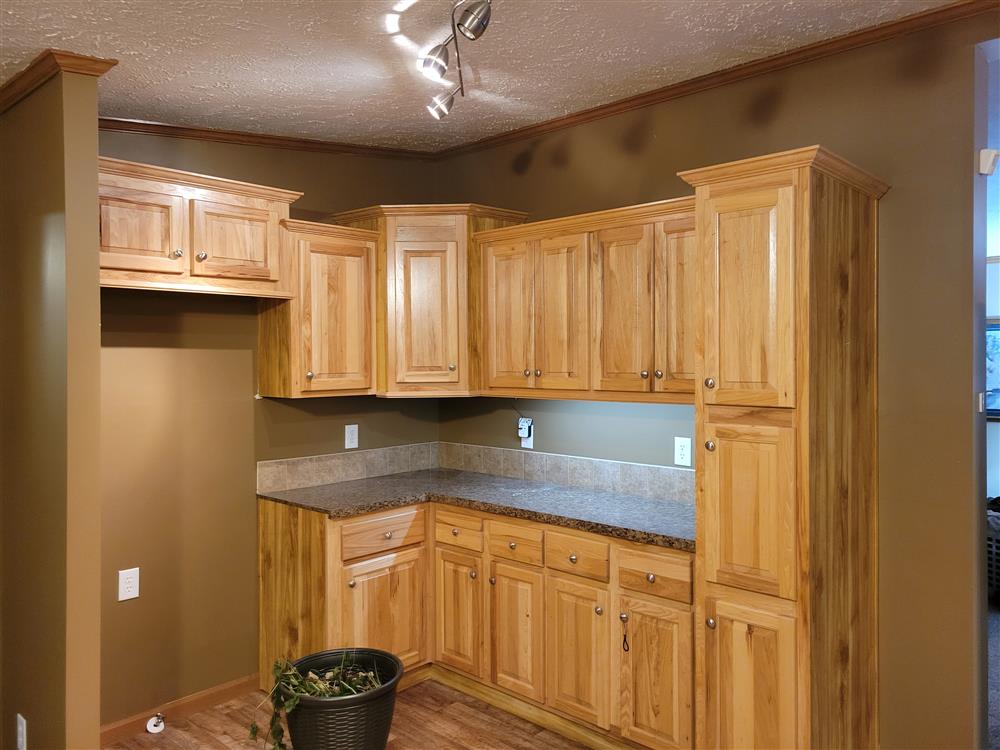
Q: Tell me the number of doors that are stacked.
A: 3